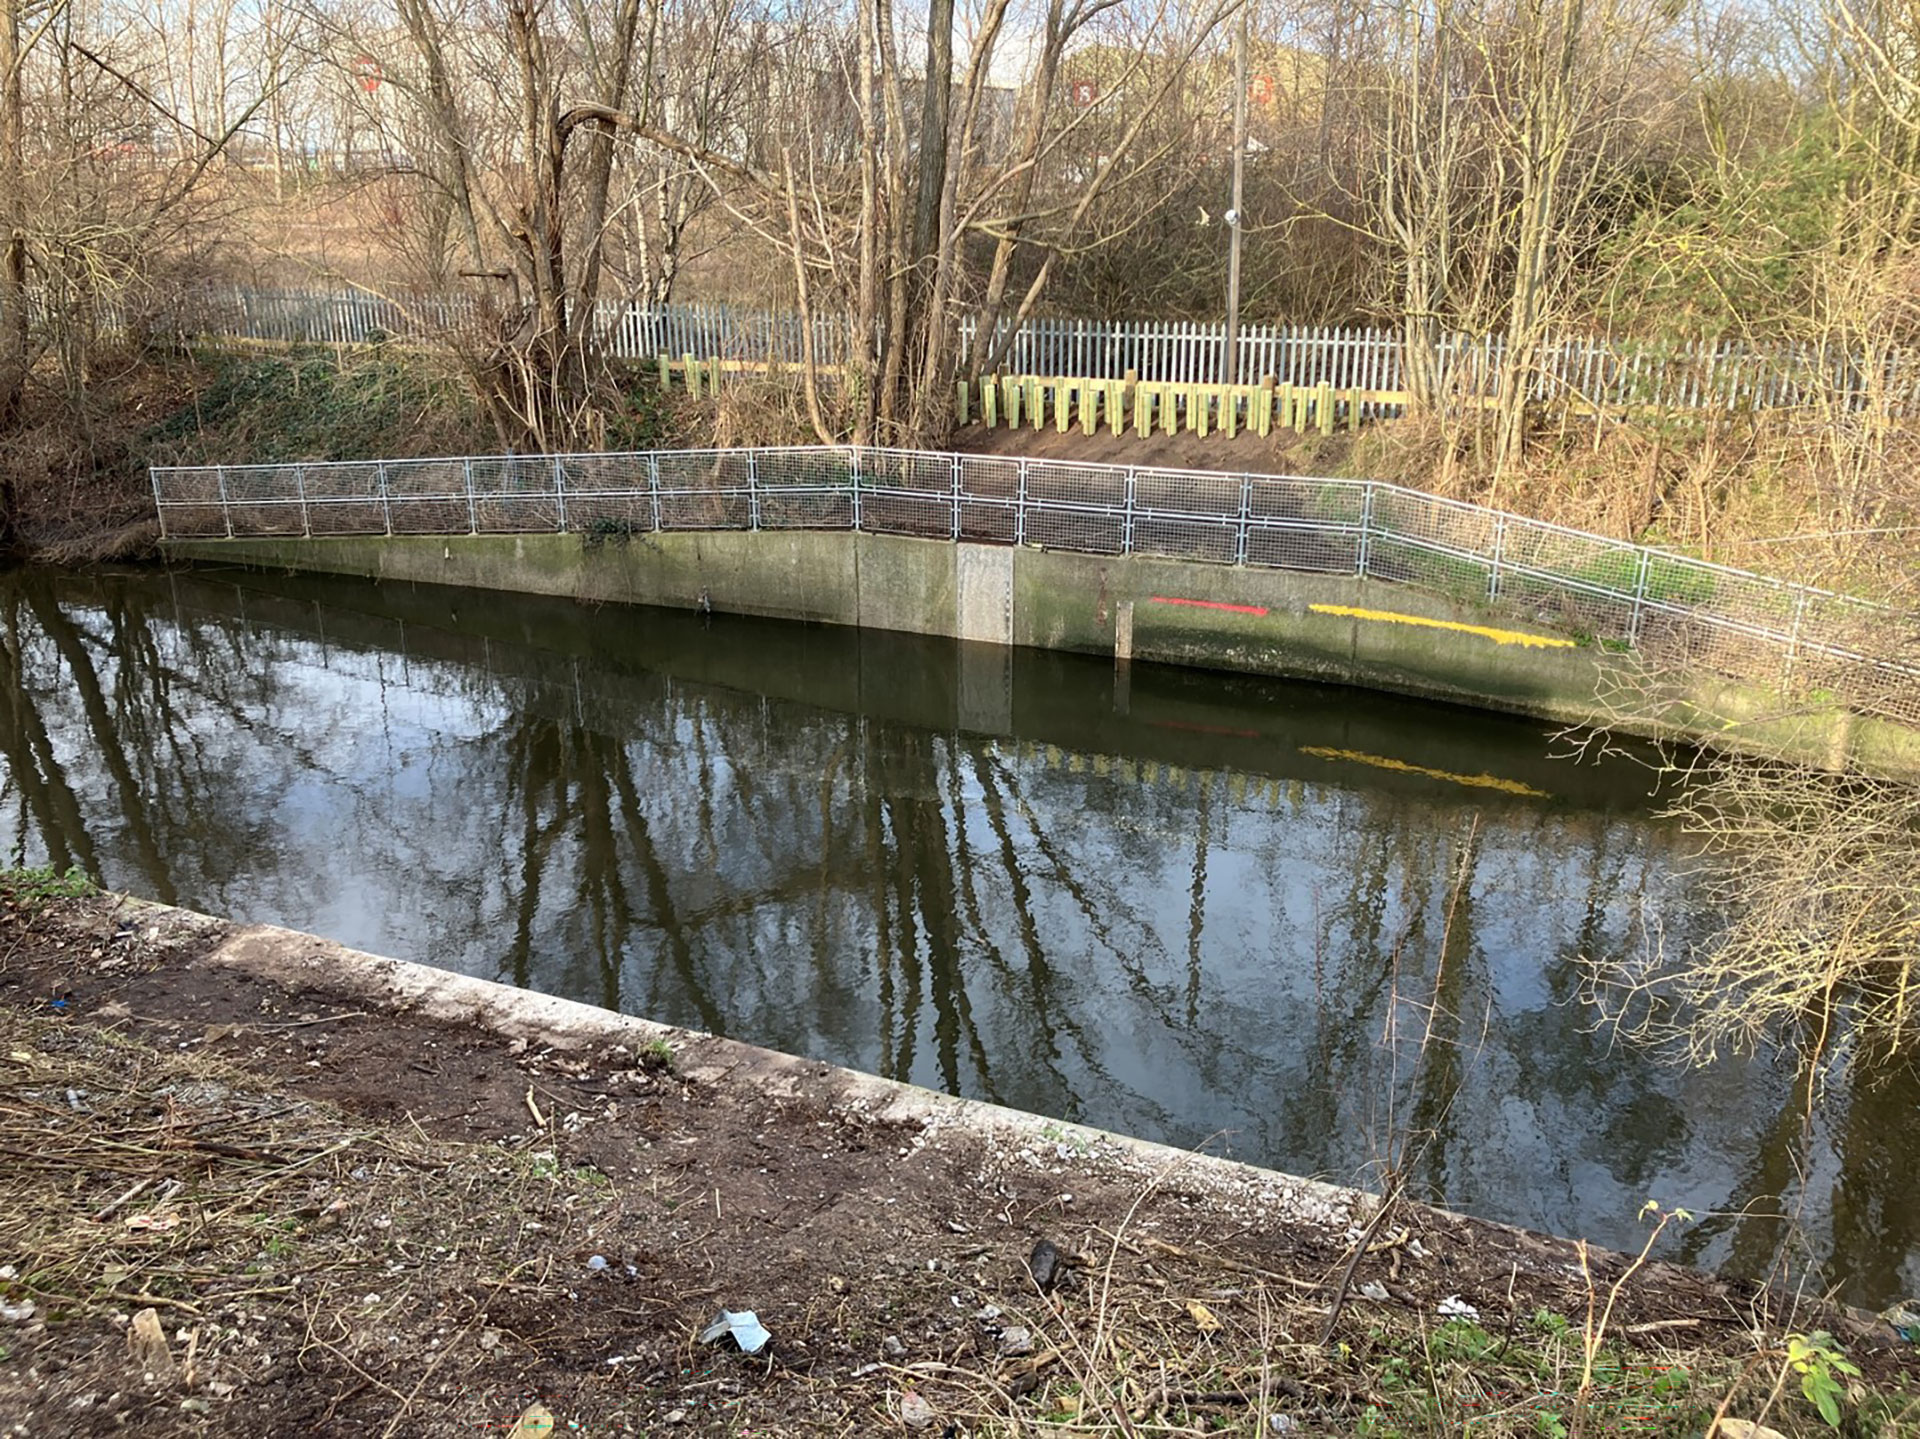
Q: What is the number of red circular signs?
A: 3